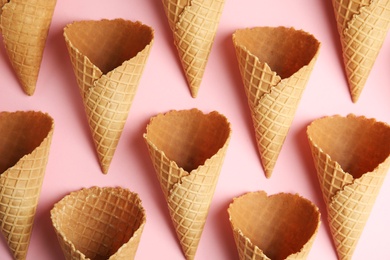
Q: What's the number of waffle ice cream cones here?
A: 10